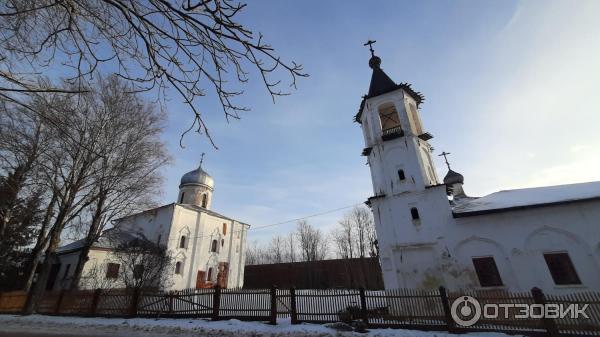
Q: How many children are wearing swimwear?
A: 0